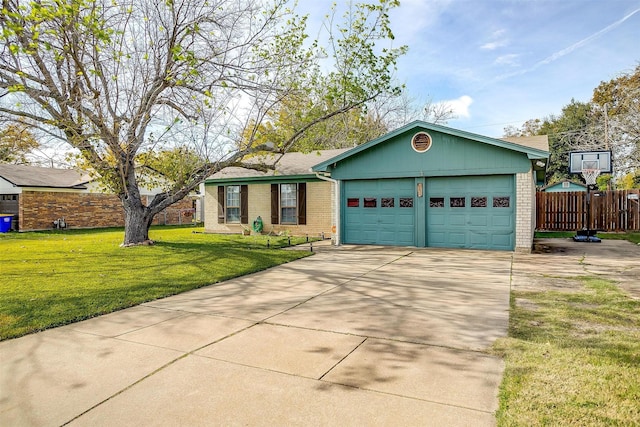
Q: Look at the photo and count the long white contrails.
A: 1